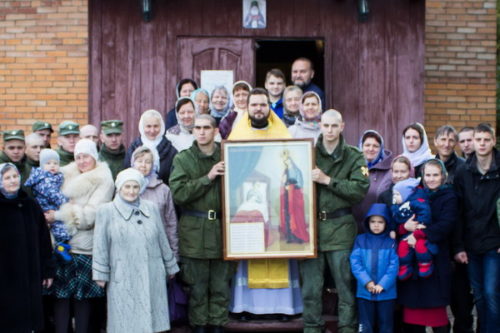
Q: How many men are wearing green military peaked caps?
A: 4